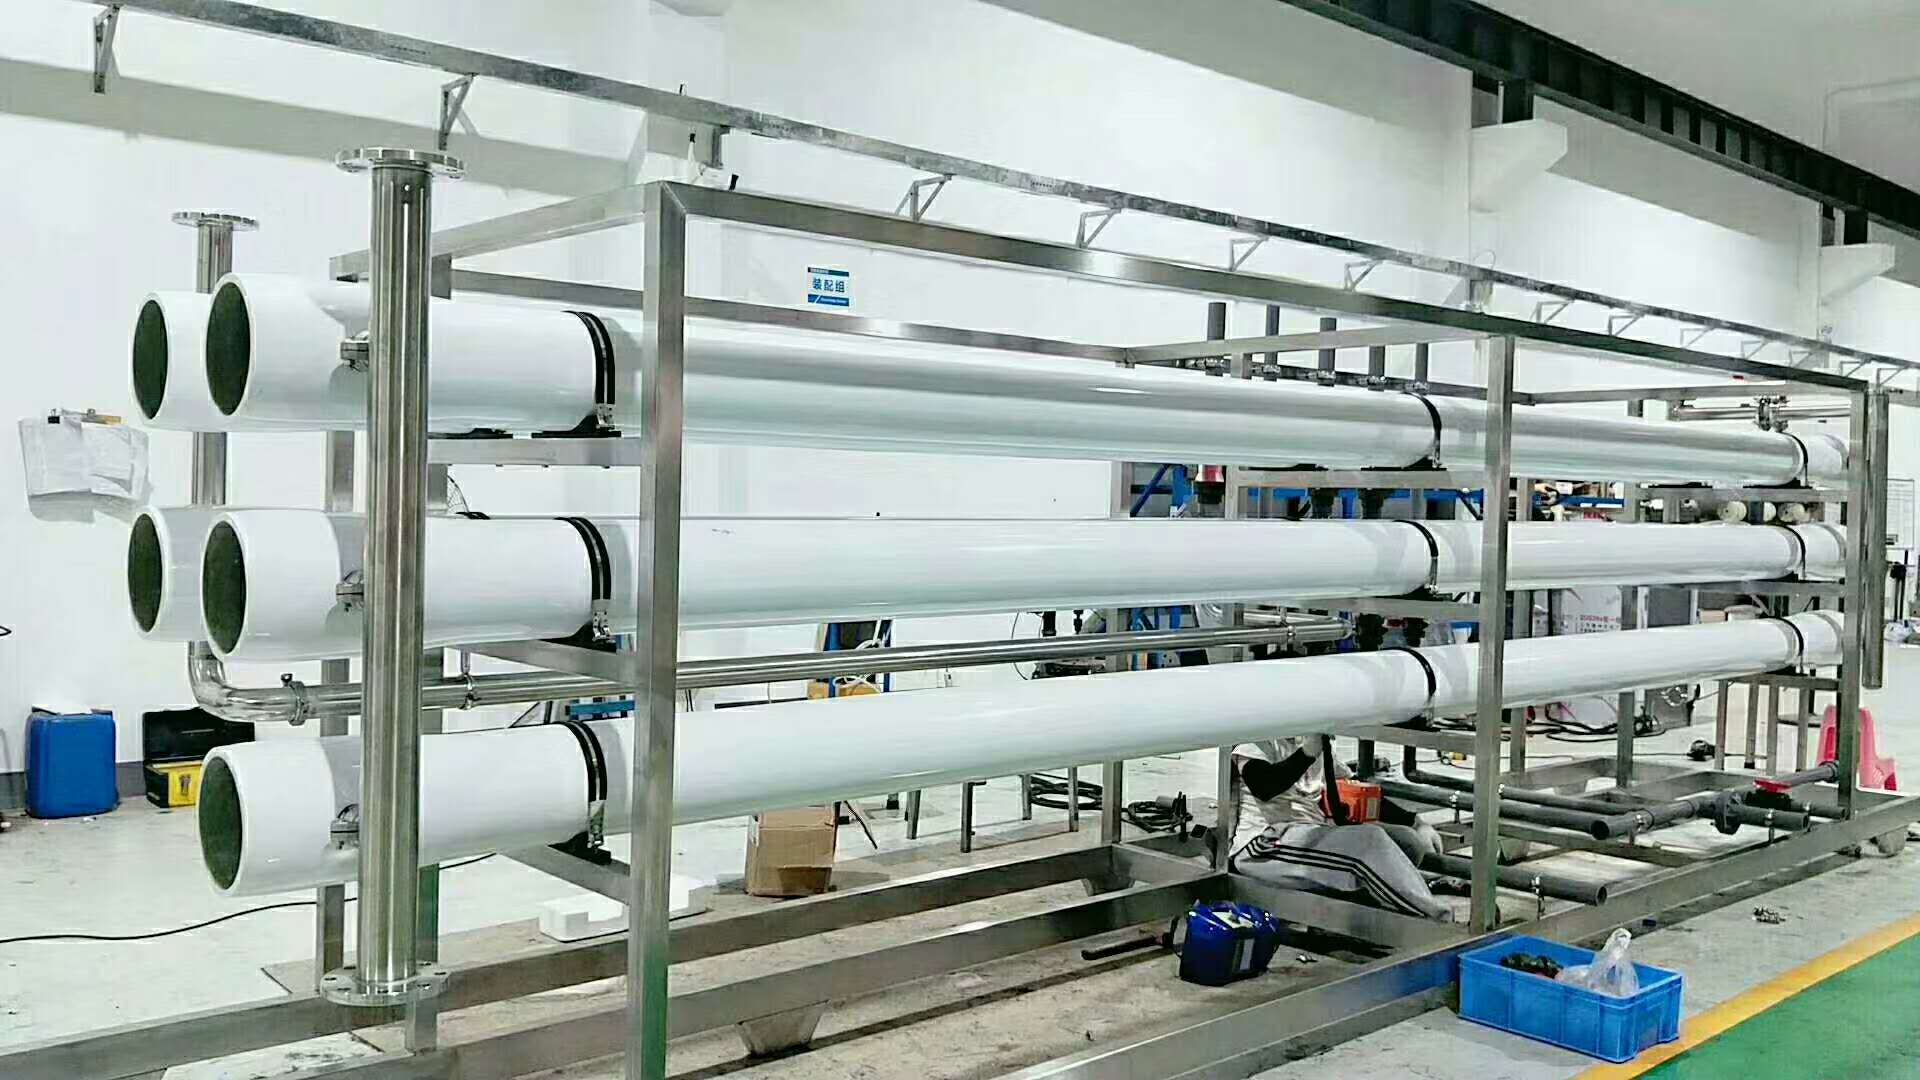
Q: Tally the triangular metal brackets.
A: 13